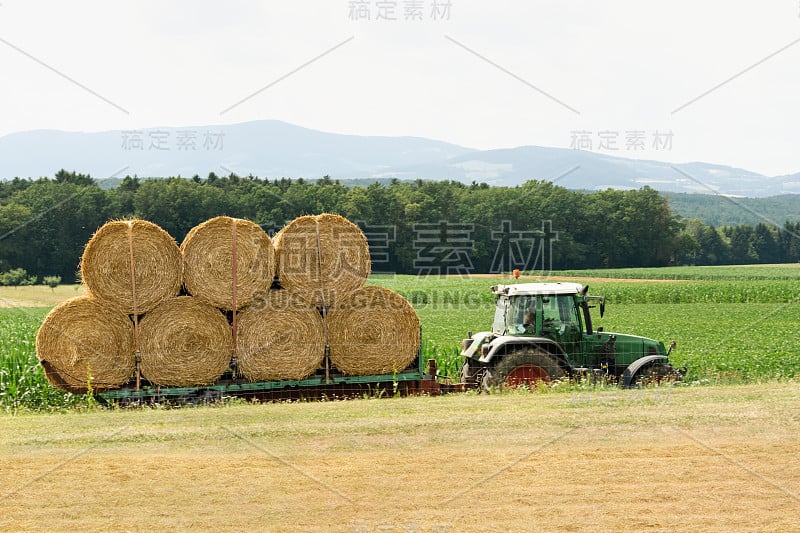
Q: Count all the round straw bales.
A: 7